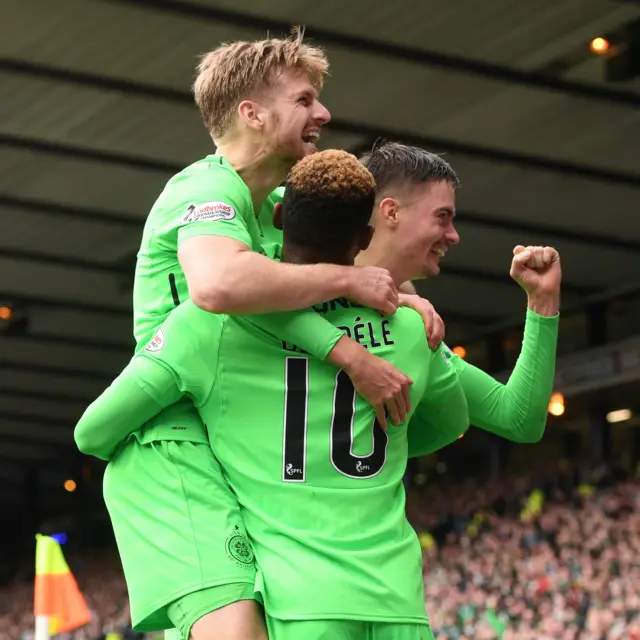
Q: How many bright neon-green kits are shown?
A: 3